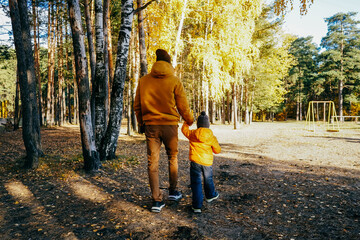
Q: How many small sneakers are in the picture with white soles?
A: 2